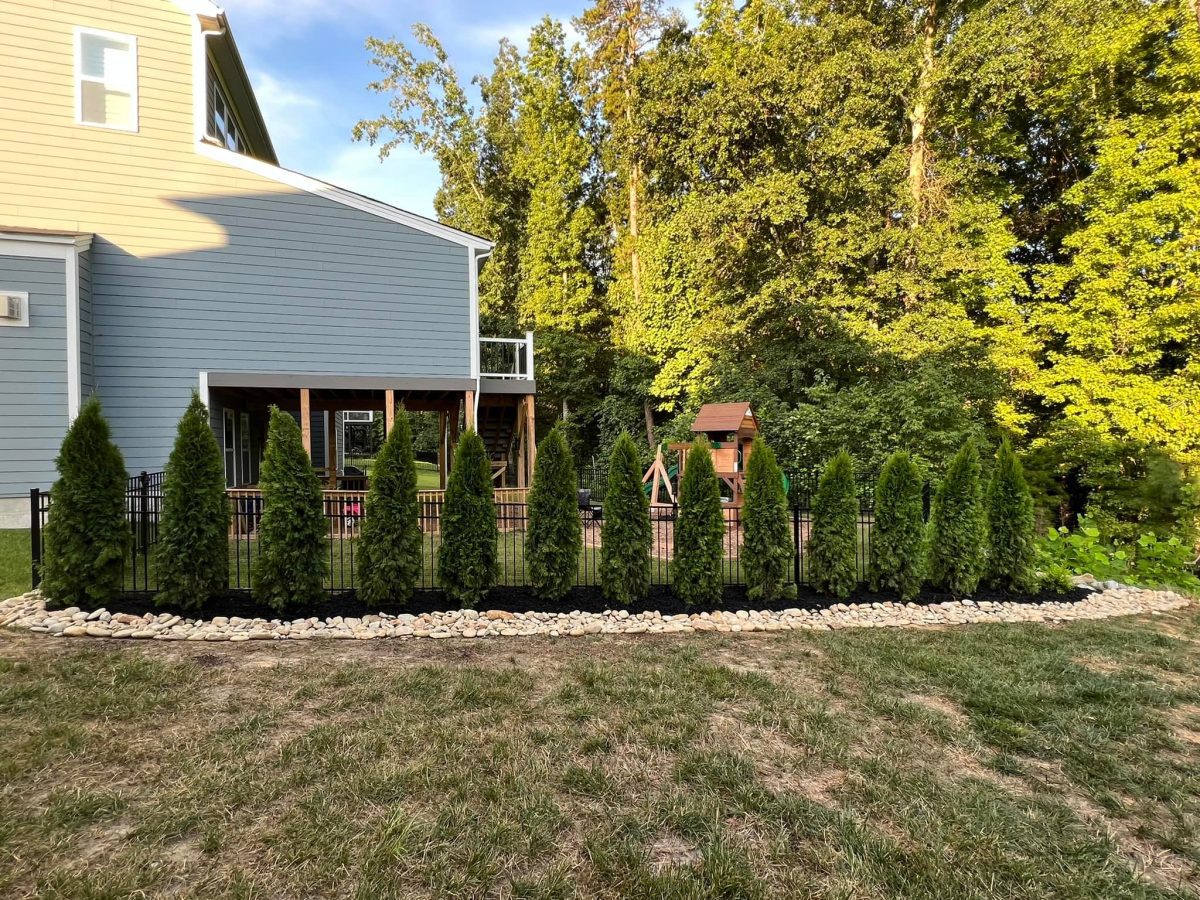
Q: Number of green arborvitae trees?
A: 13